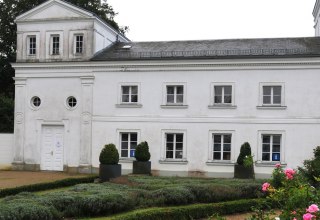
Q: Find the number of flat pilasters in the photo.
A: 2